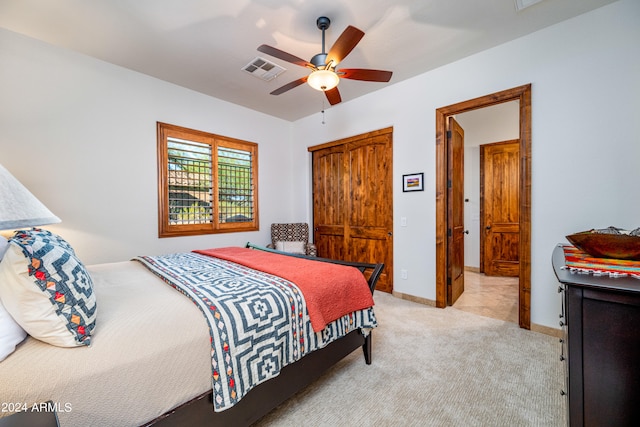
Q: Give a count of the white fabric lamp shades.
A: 1